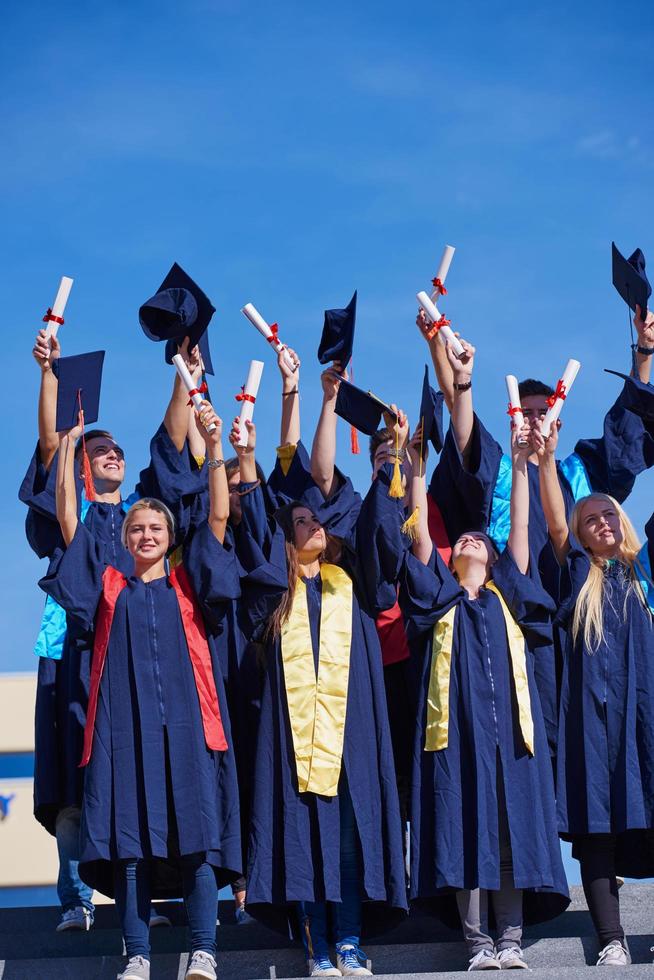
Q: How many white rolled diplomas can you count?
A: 8